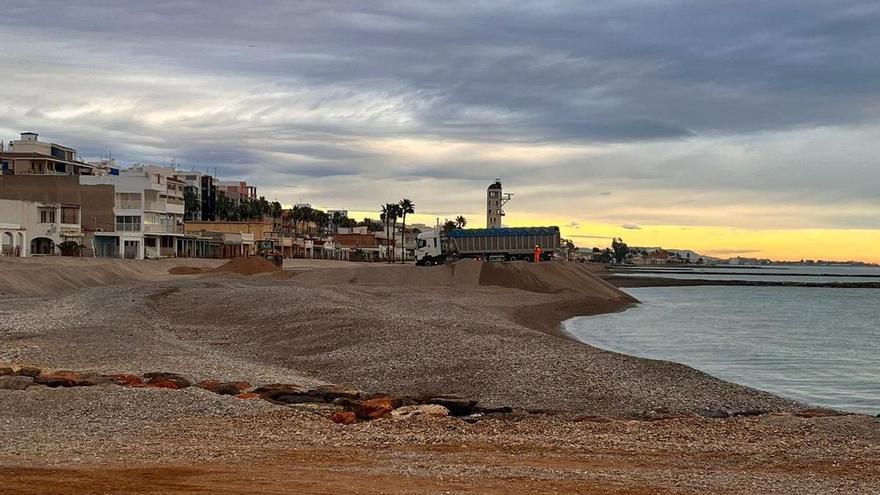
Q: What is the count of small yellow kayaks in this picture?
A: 0